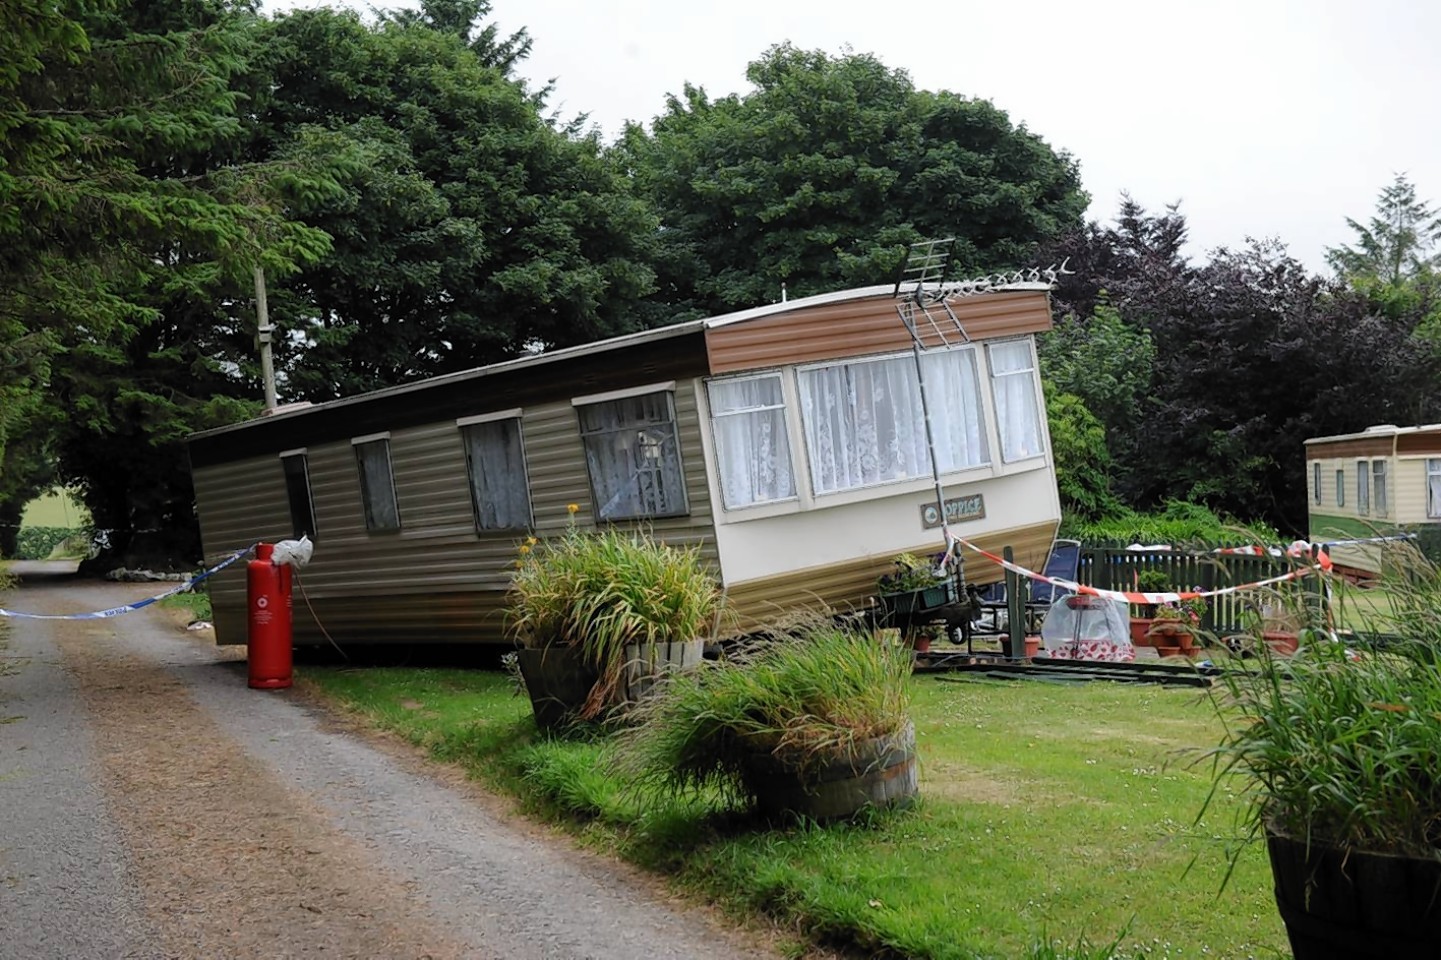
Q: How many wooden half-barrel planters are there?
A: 3